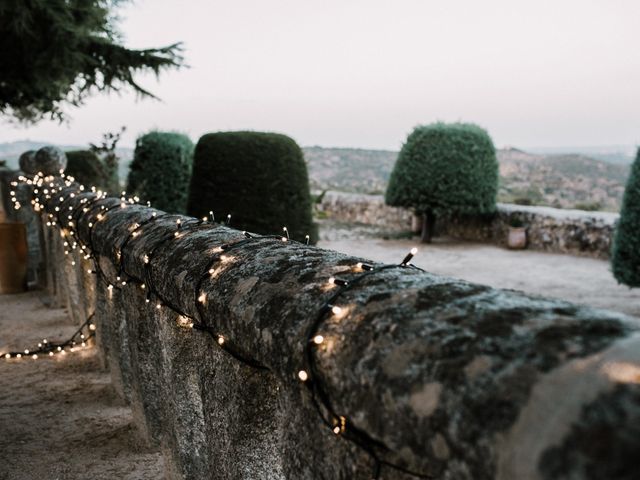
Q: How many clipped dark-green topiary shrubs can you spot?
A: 5